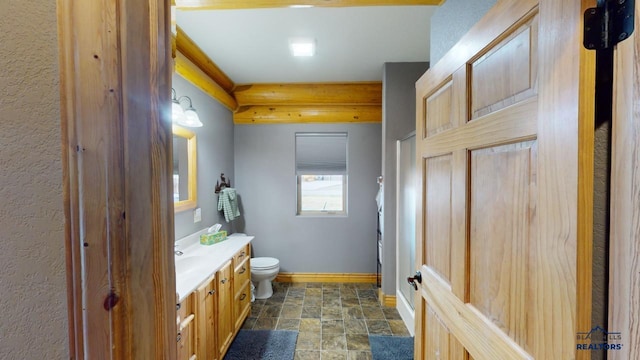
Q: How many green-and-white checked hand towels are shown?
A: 1